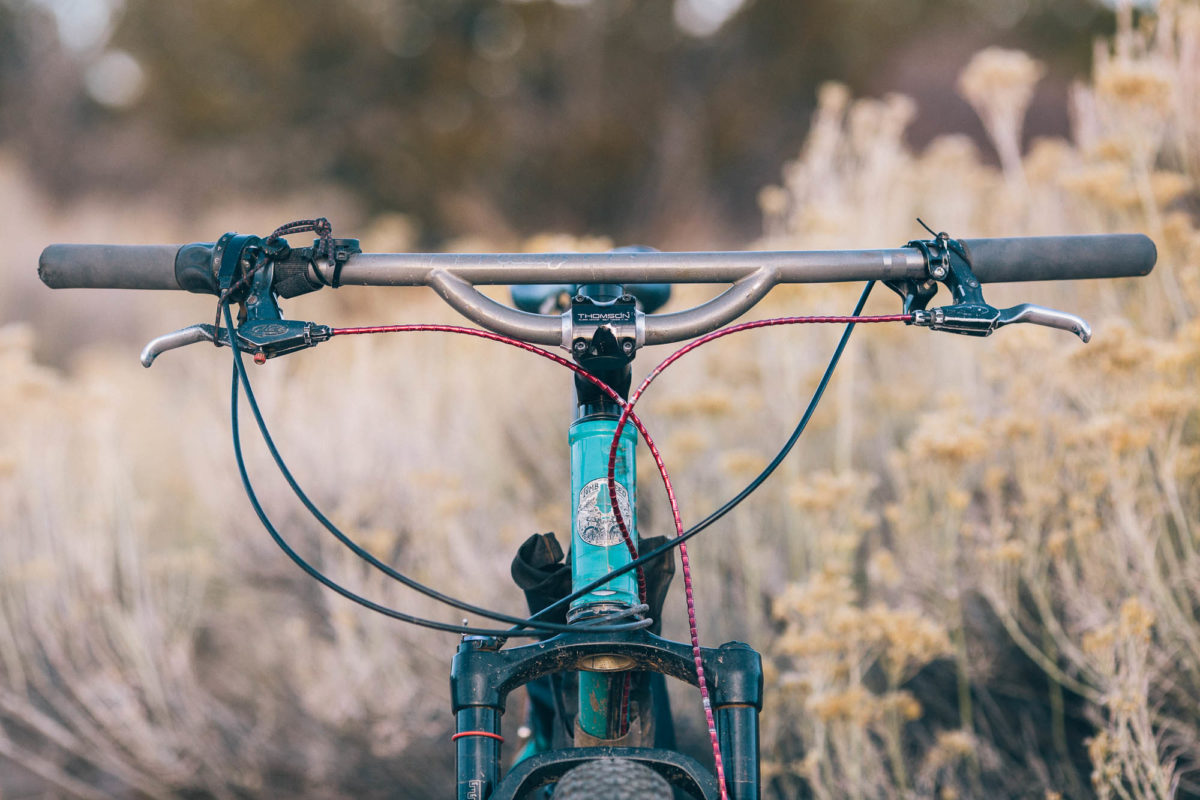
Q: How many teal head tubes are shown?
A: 1